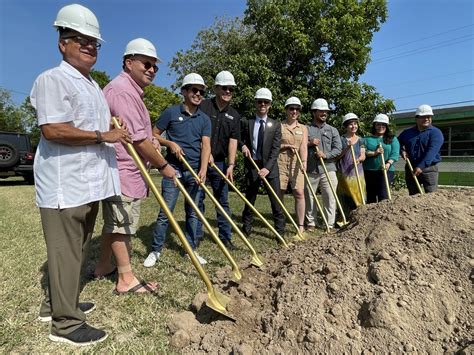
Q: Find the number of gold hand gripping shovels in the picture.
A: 10